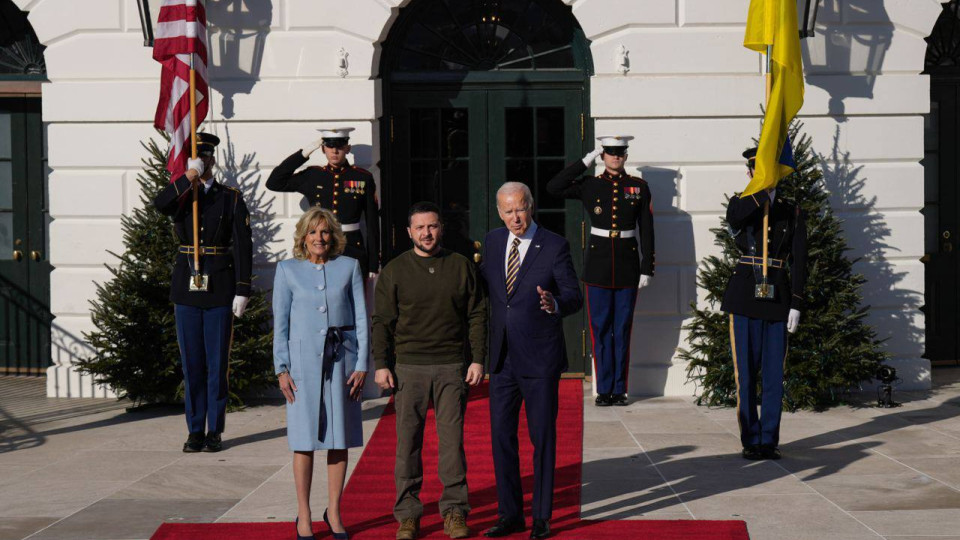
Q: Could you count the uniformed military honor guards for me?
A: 4